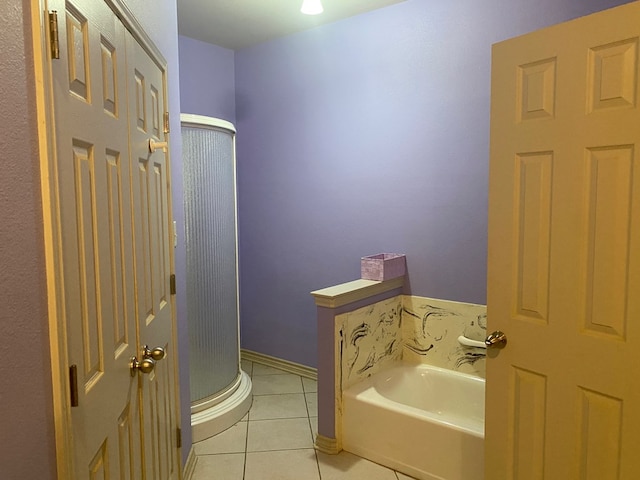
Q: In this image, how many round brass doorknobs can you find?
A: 3